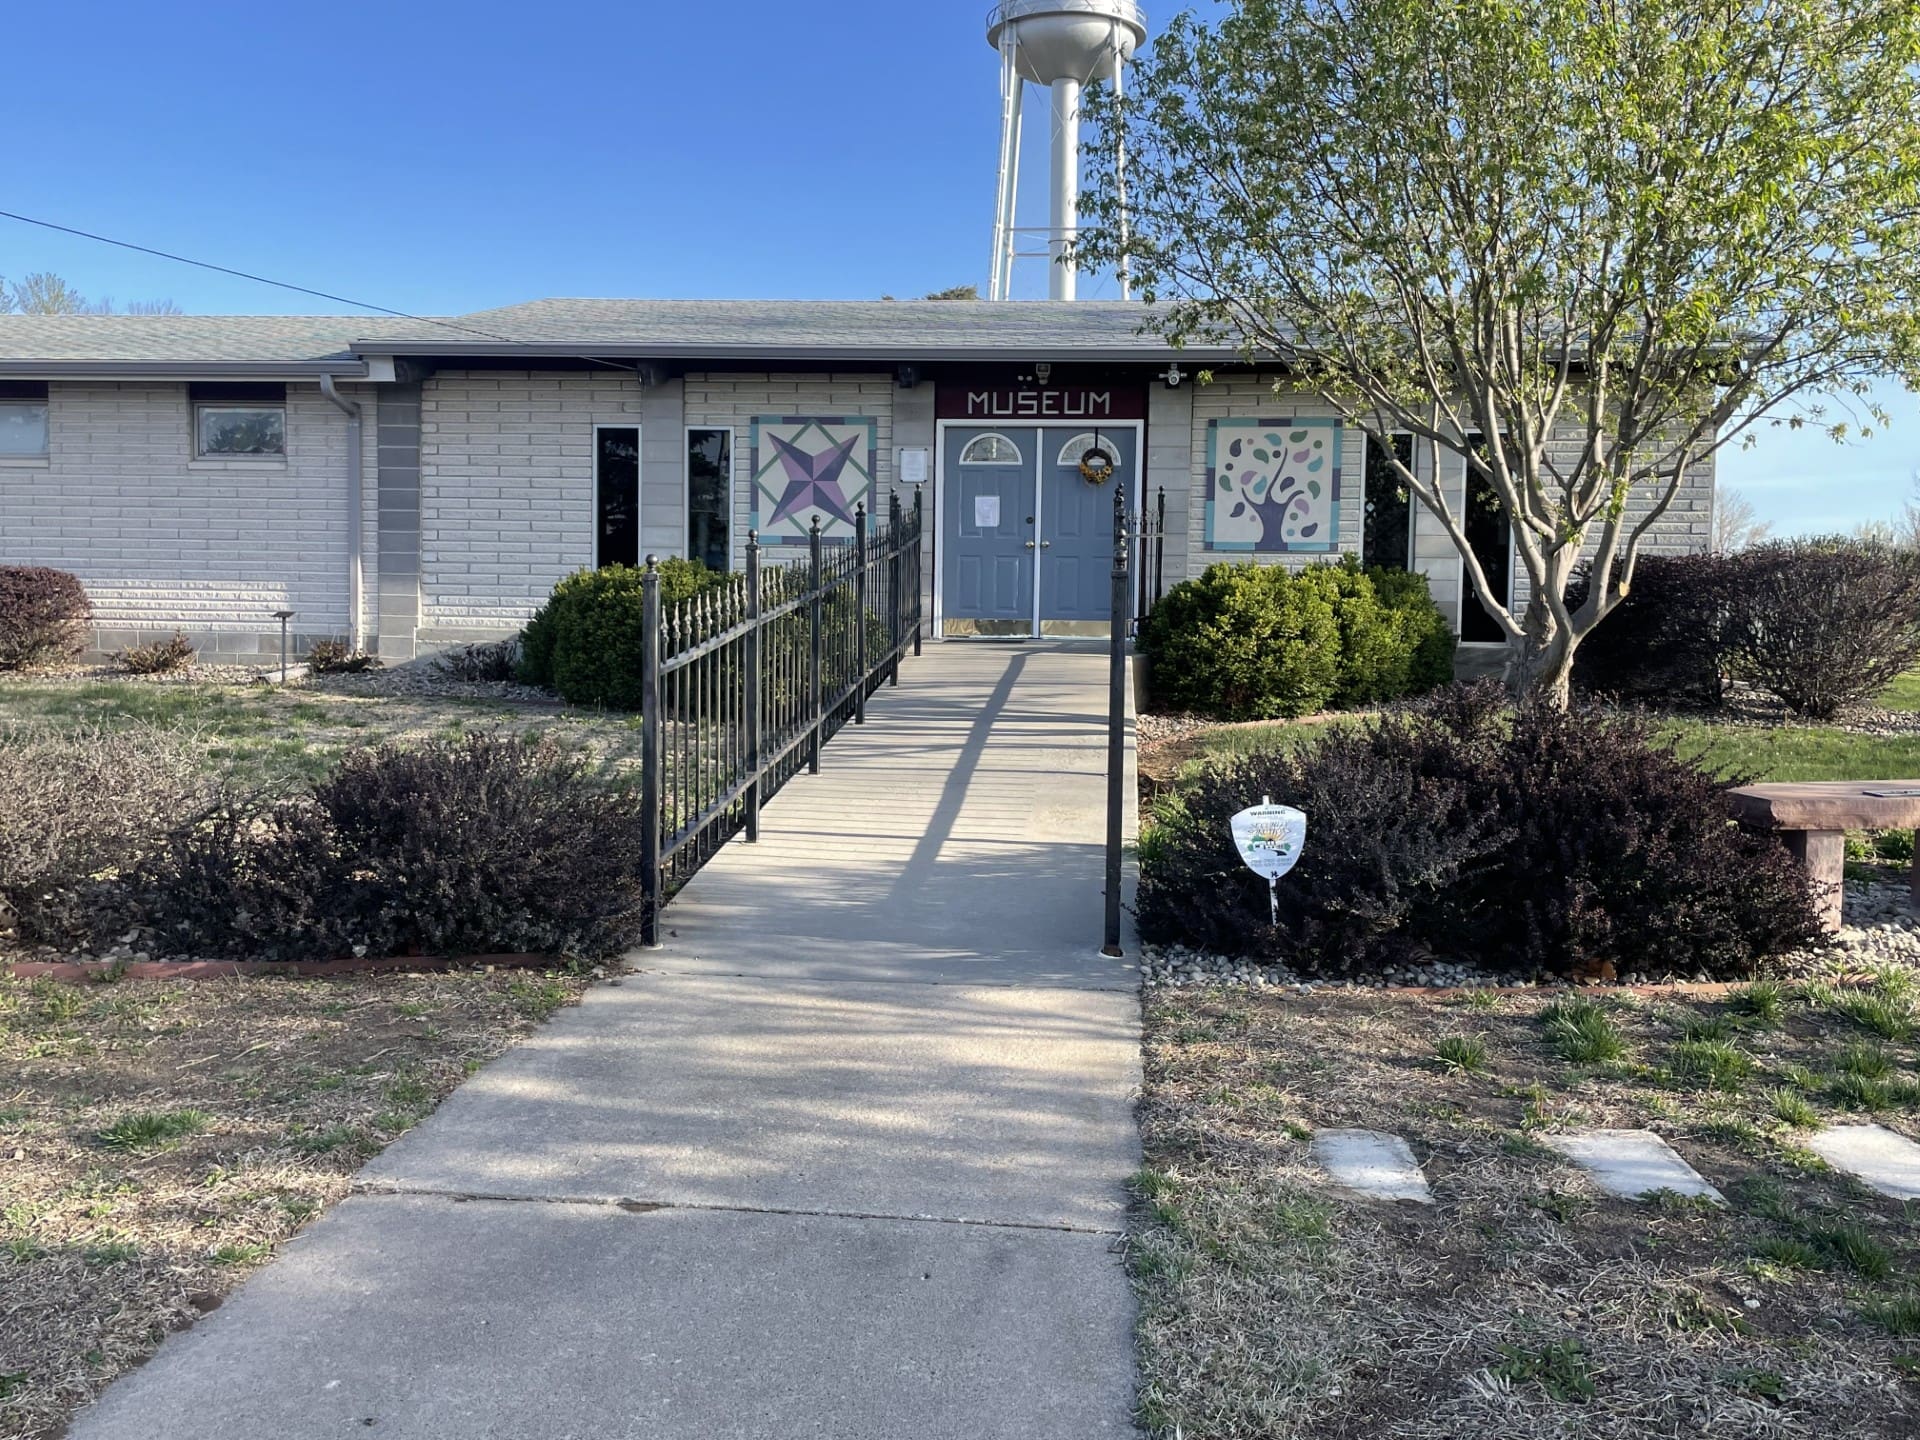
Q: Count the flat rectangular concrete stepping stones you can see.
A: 3